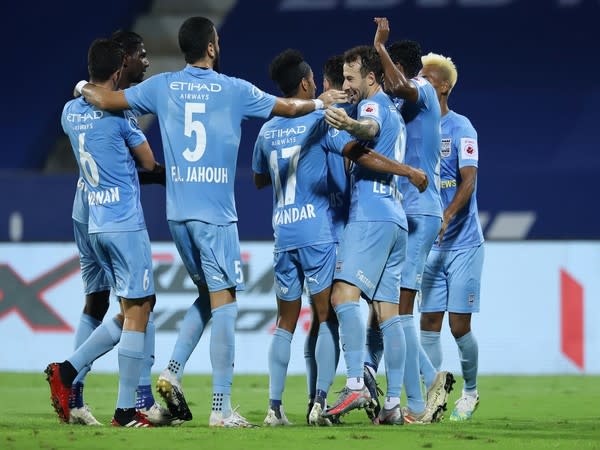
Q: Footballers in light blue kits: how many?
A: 8